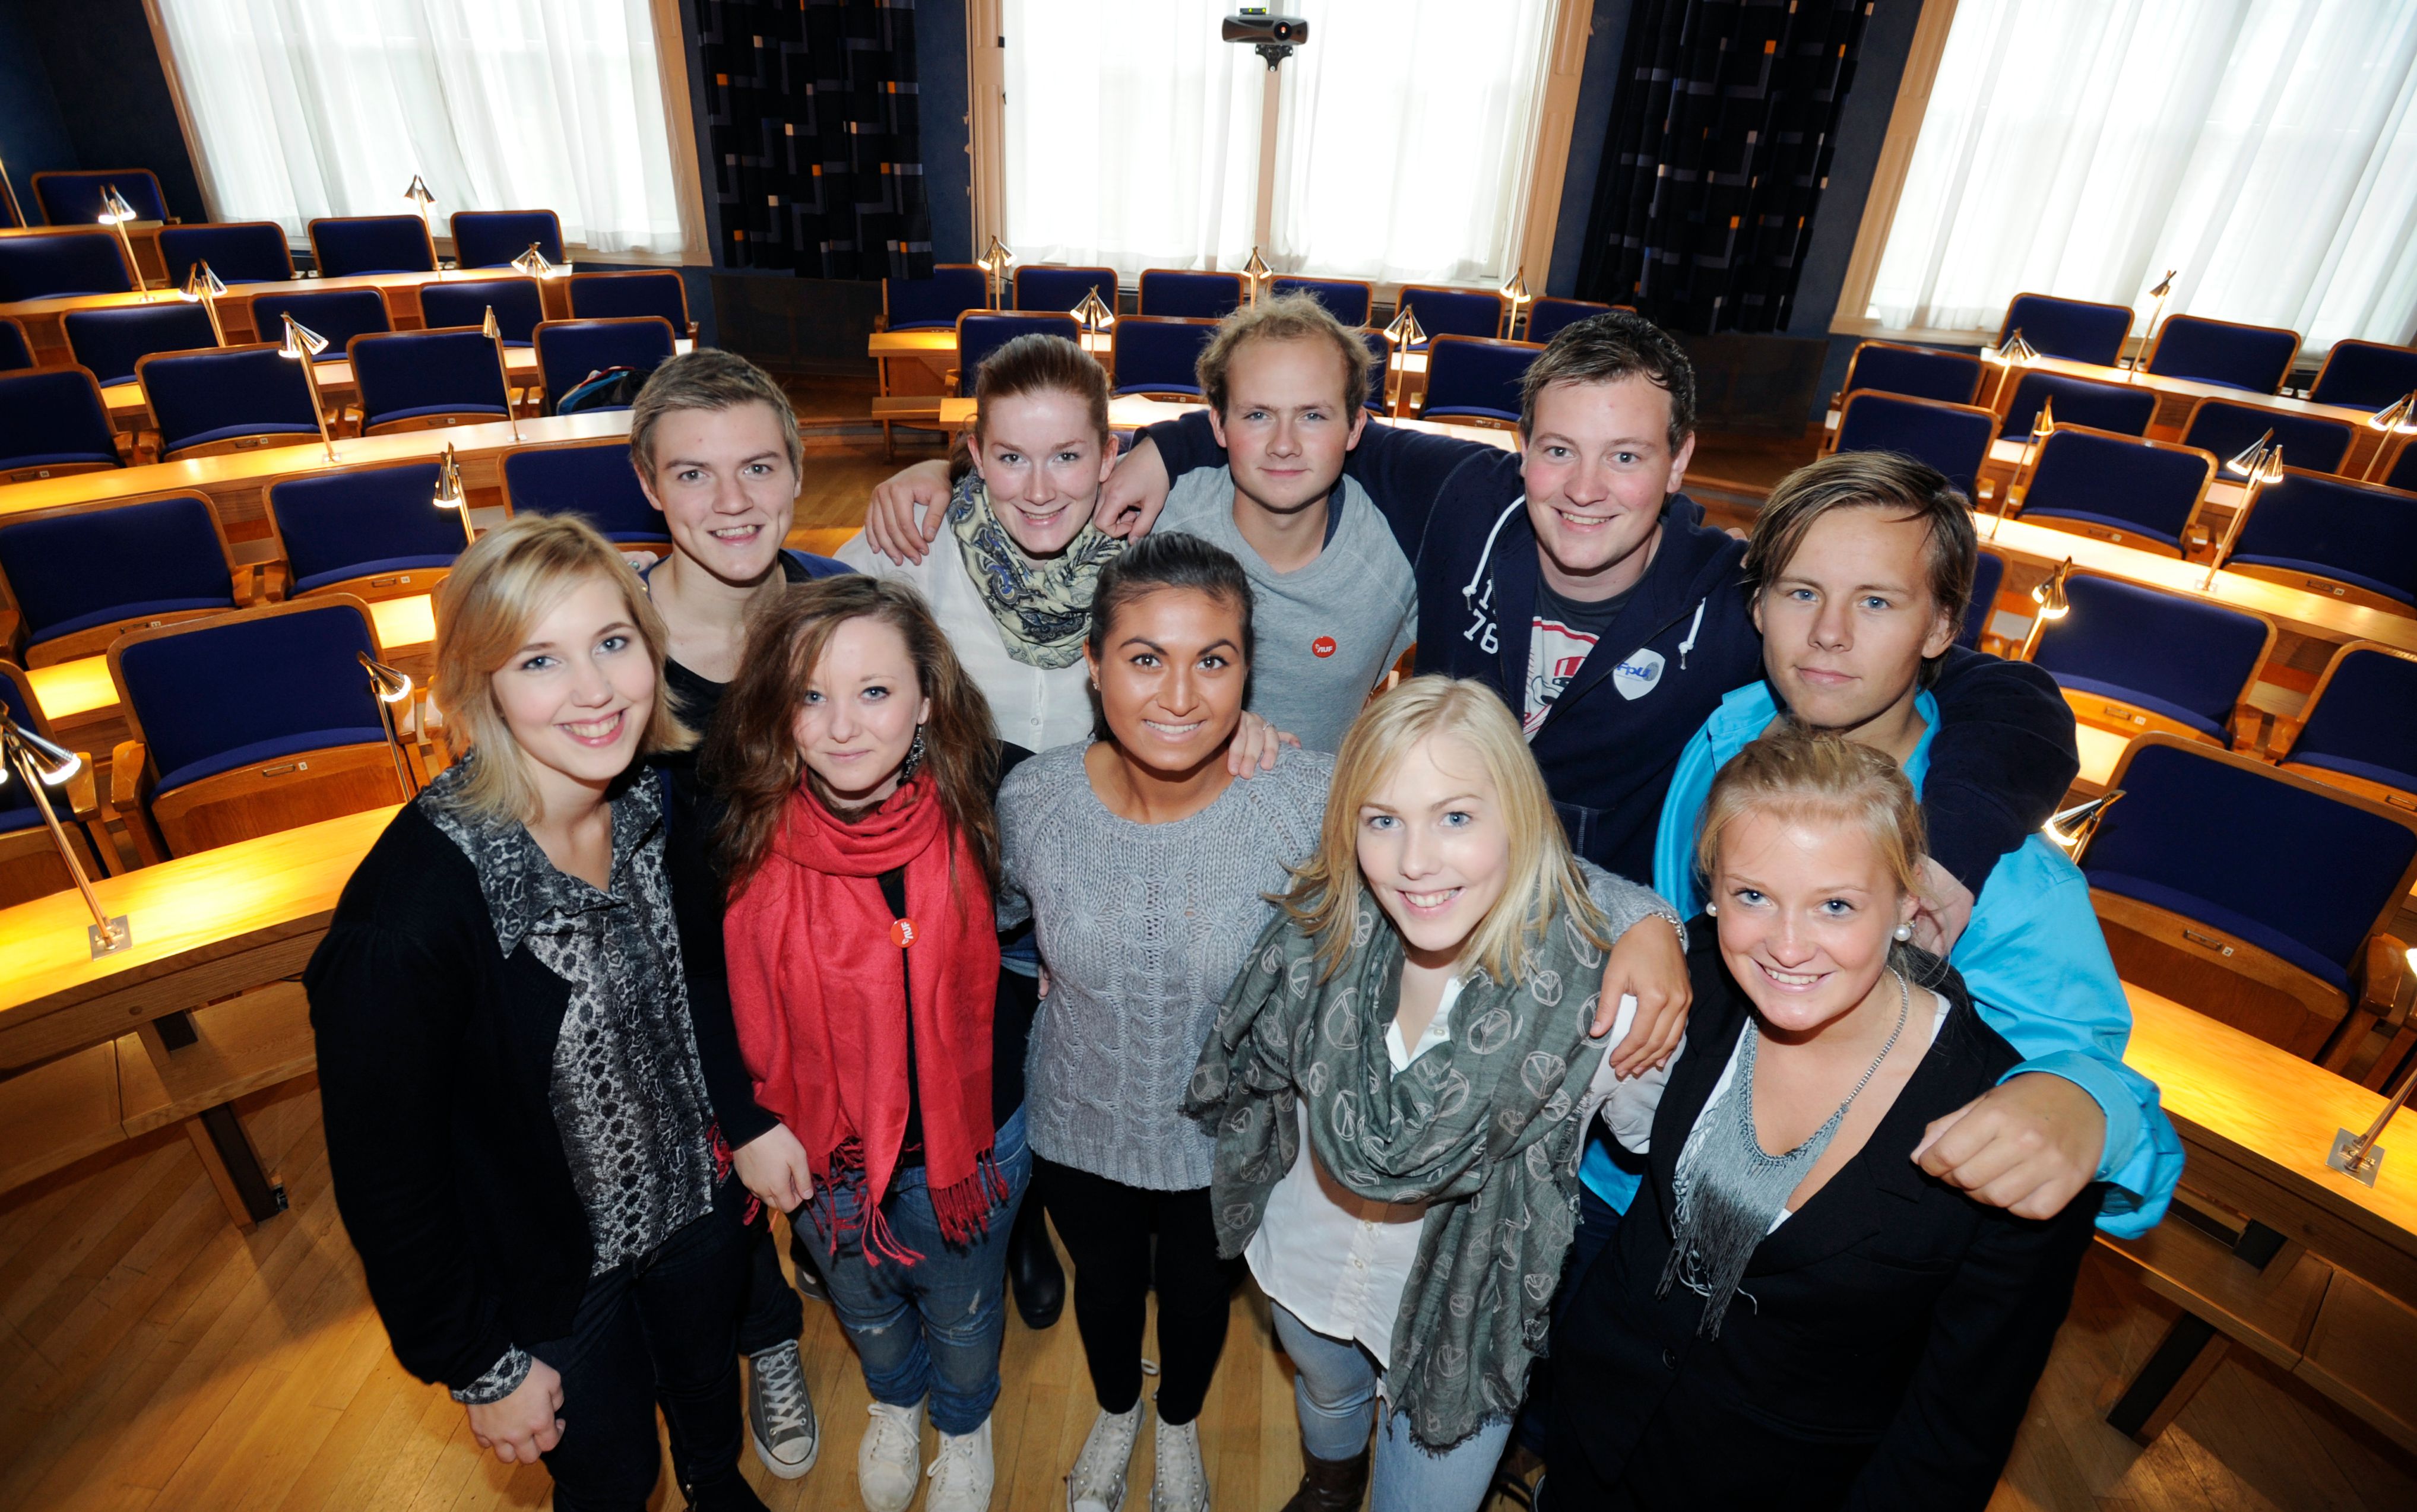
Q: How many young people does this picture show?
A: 10